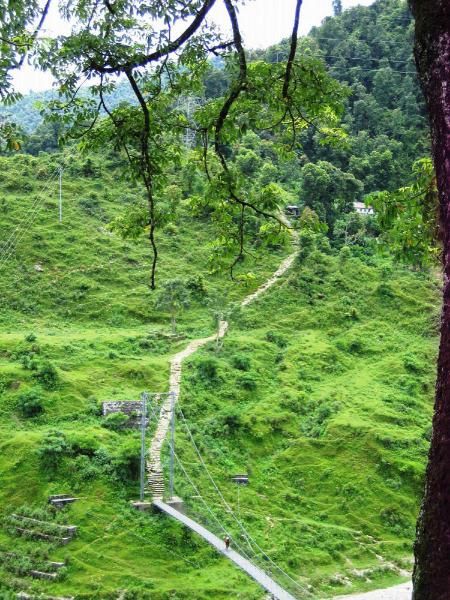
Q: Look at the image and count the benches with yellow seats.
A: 0